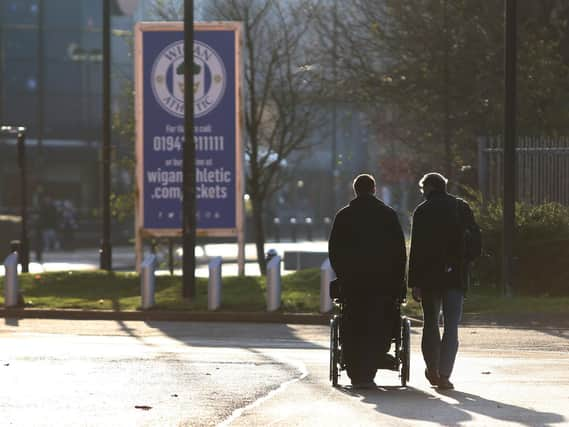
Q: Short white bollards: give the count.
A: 5